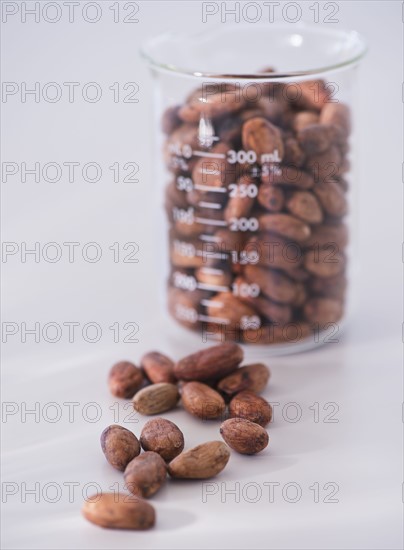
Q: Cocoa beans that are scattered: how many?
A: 13